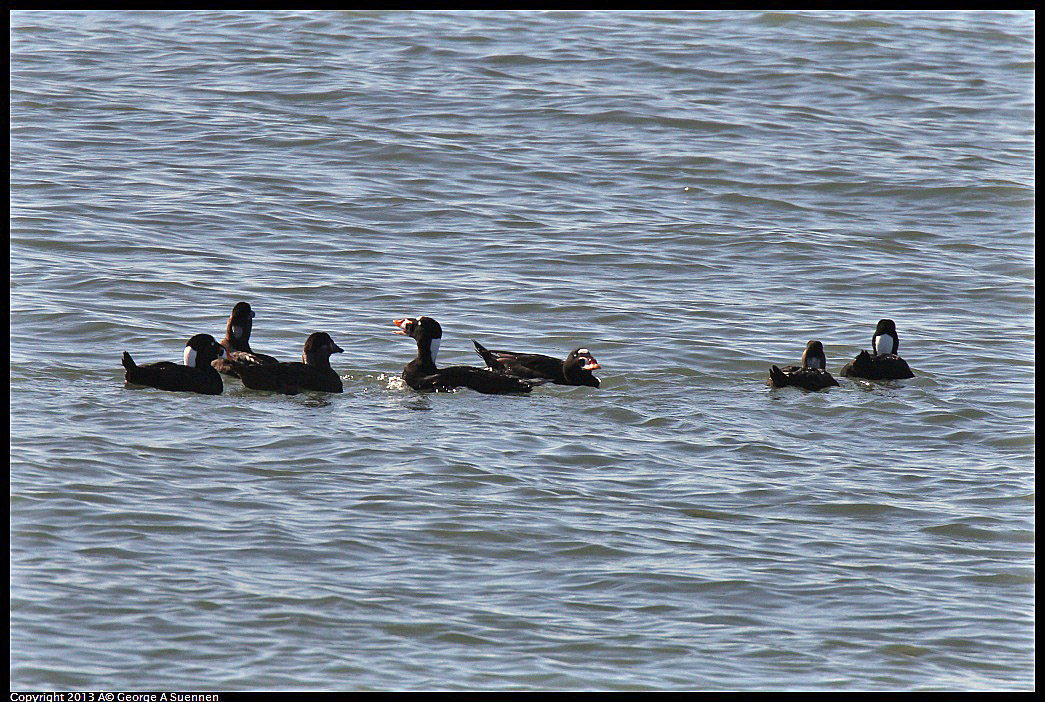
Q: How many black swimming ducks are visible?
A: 7